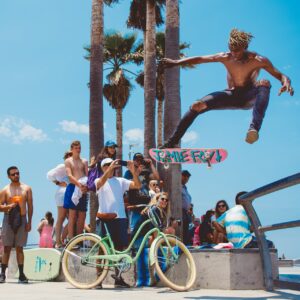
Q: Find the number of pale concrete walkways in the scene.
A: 1